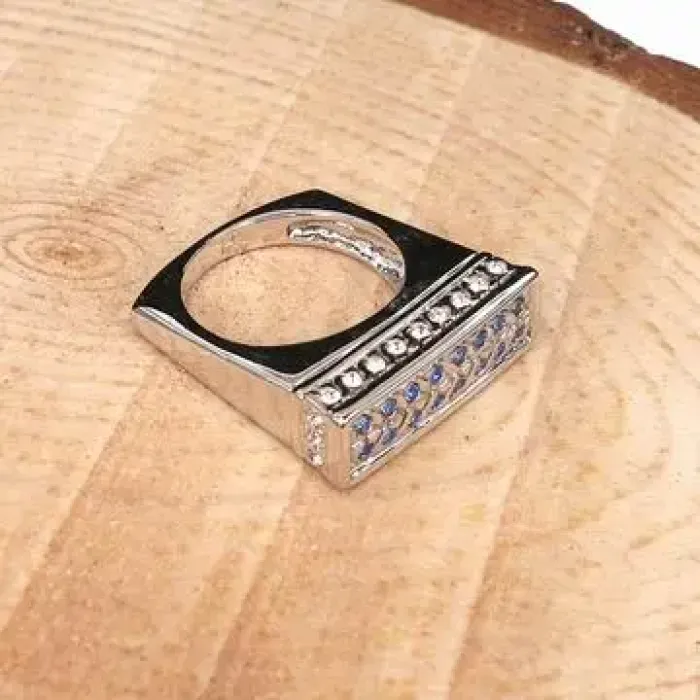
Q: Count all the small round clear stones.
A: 9